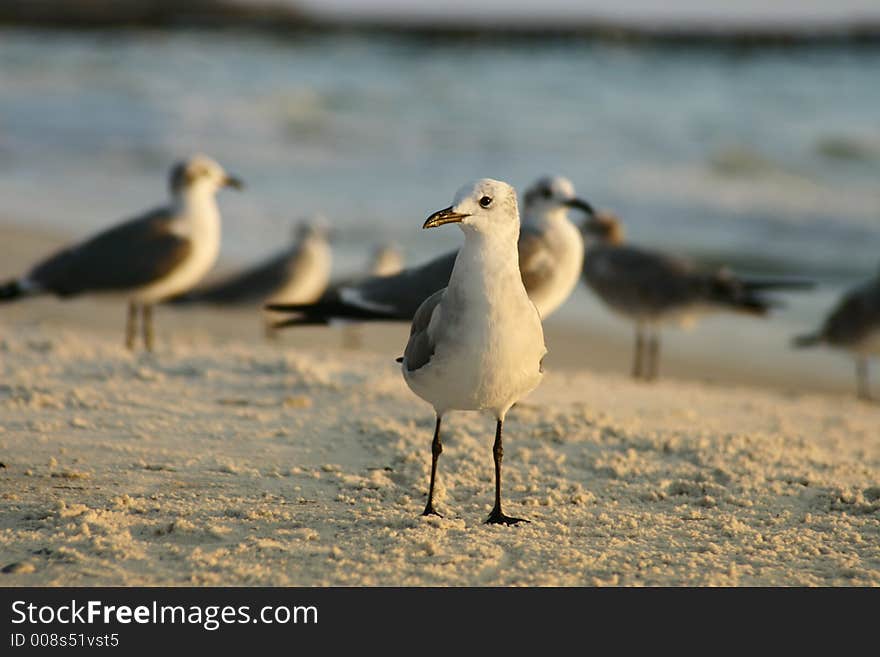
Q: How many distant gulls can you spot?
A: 6